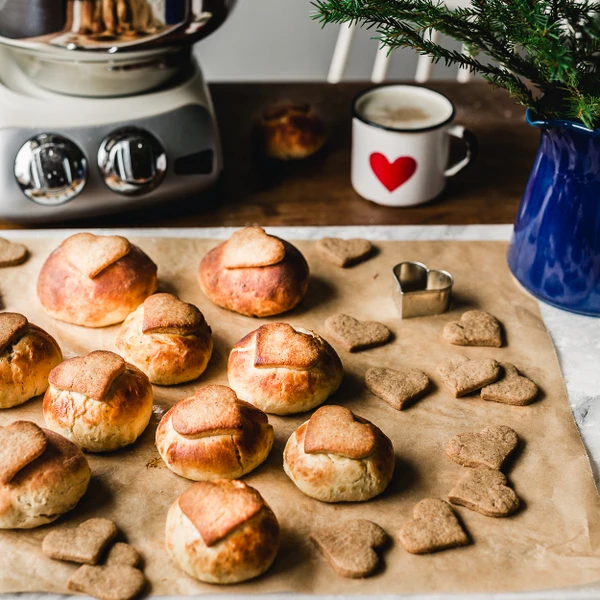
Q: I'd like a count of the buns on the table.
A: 11